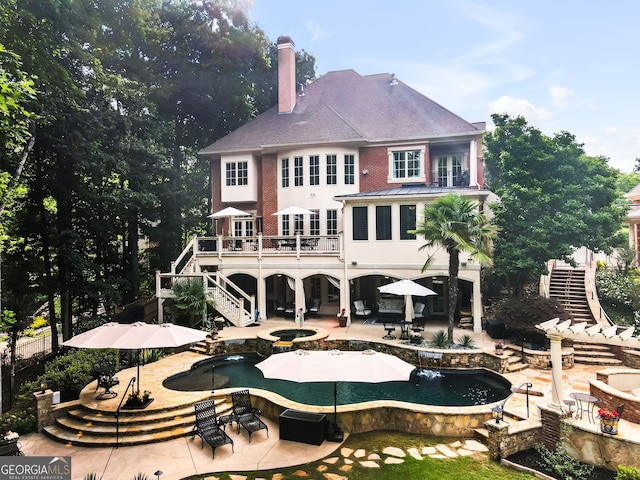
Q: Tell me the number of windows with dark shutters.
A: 3